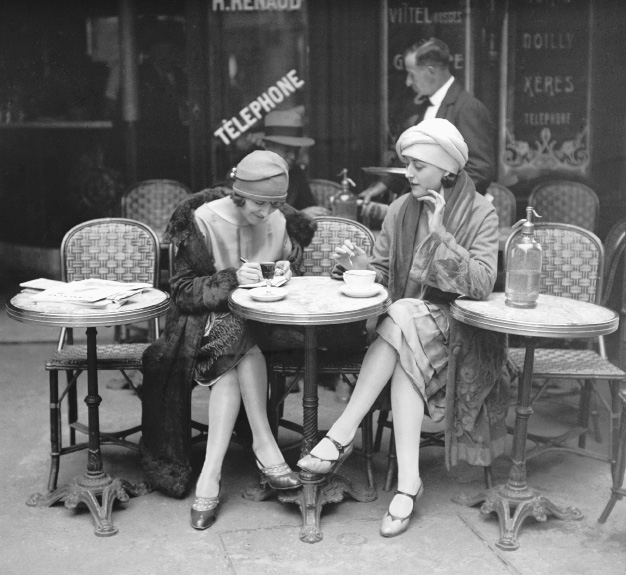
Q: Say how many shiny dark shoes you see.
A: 2